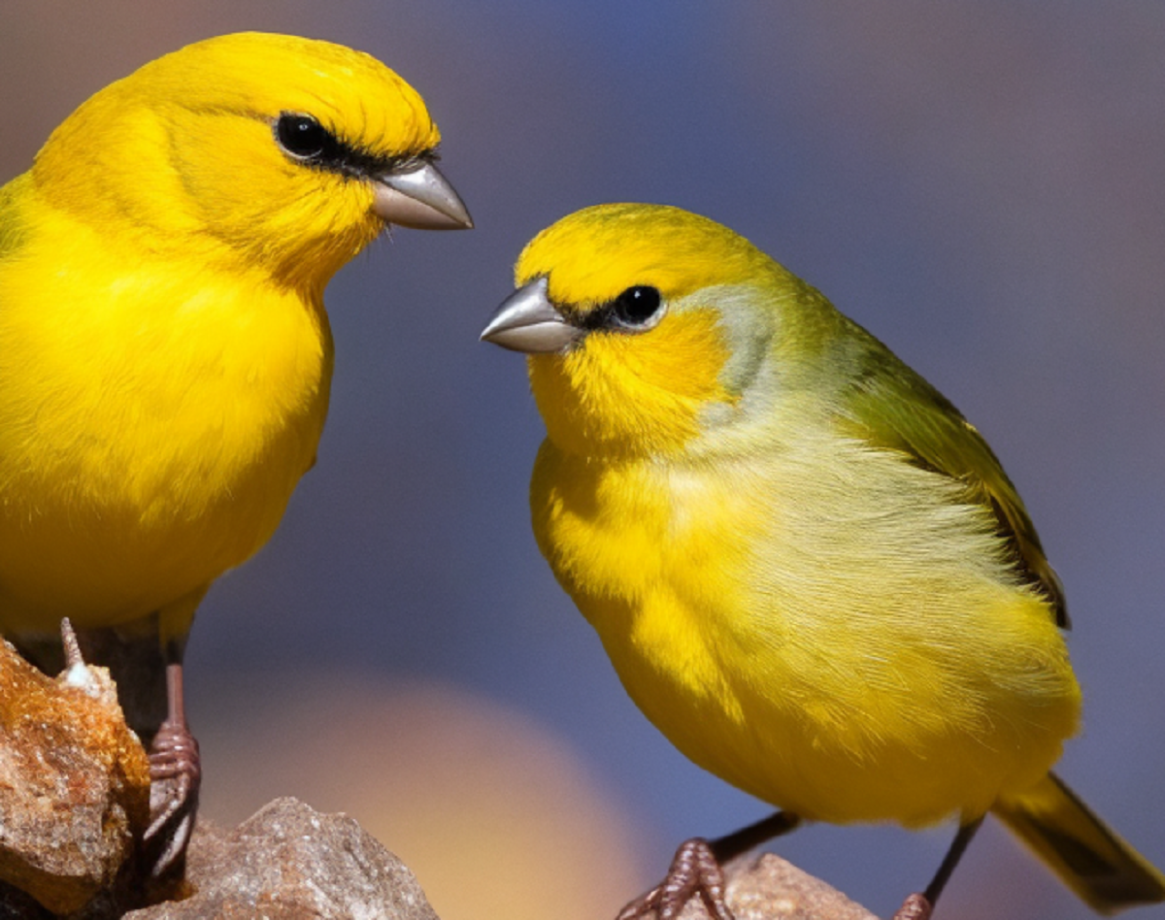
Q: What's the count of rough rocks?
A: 3